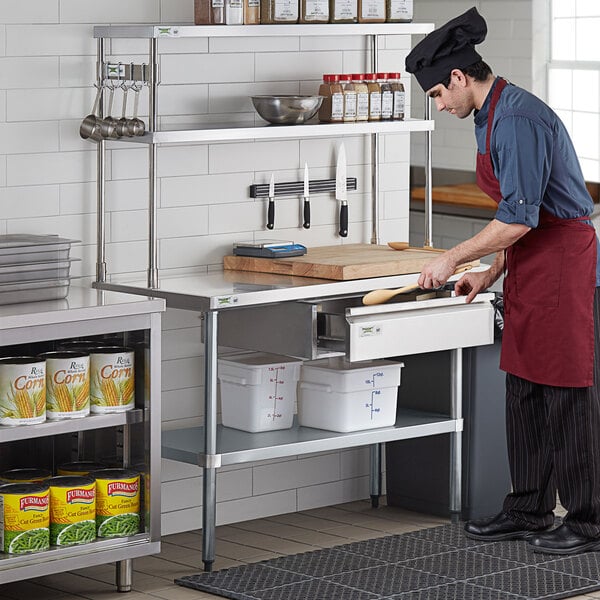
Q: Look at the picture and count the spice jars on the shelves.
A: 14